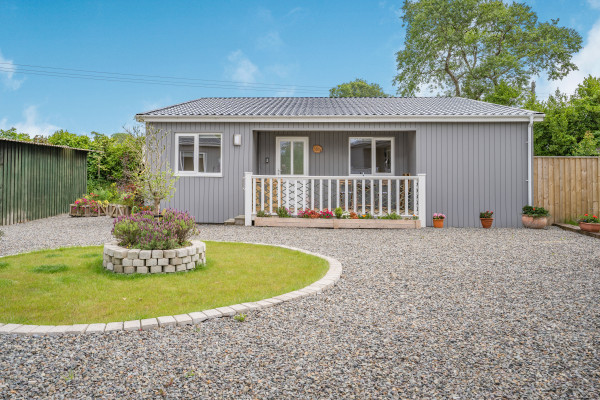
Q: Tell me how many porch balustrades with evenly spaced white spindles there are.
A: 1